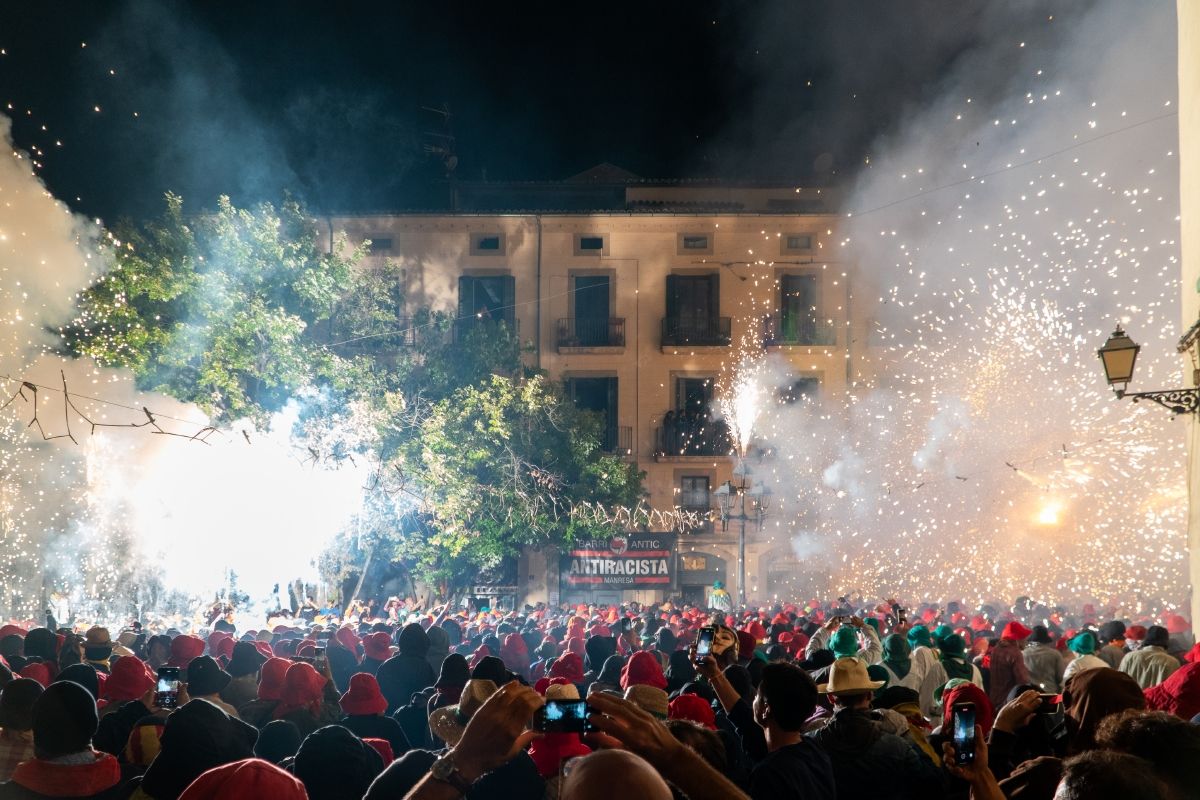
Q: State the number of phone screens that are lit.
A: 4